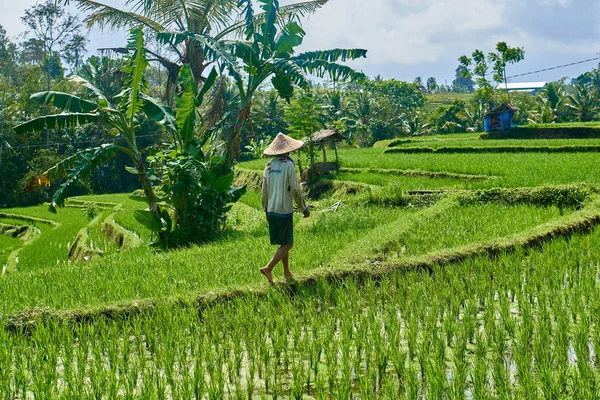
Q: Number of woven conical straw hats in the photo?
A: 1